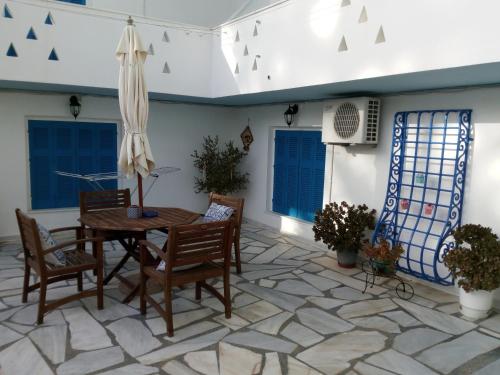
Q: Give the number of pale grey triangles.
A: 12